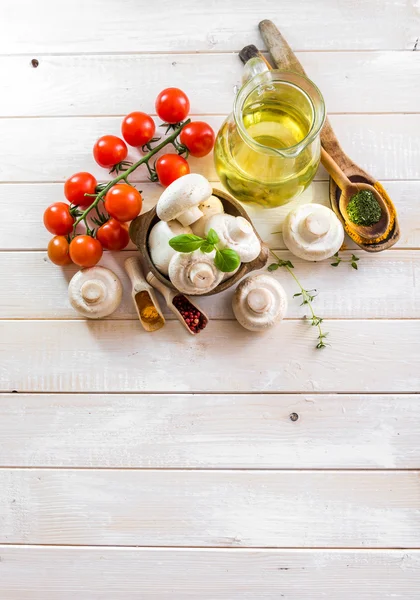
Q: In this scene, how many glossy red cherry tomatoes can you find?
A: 11